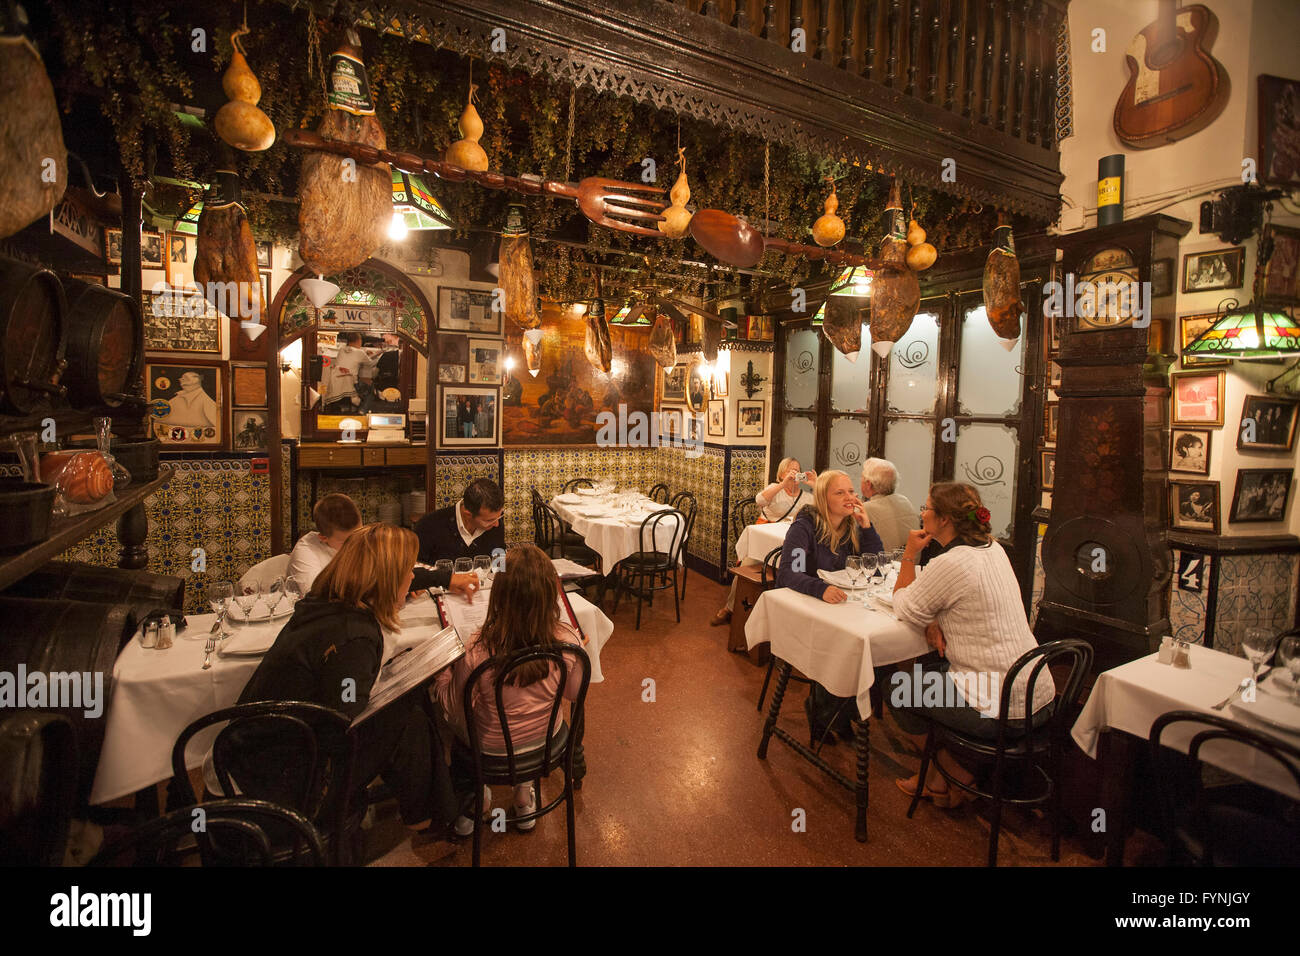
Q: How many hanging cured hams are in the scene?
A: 11